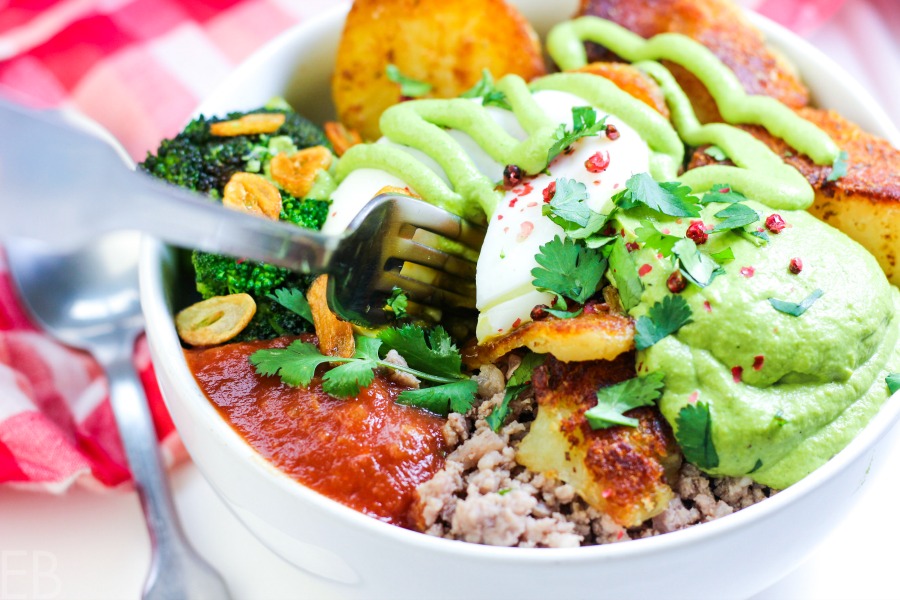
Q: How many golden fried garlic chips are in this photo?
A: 6